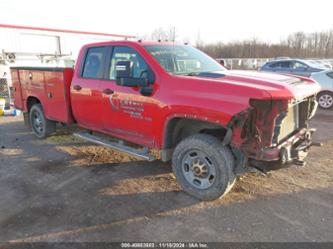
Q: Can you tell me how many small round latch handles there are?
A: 3